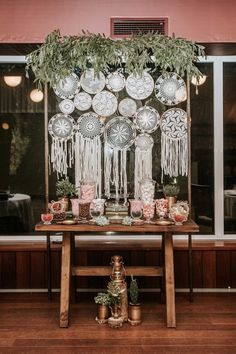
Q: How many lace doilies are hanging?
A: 15